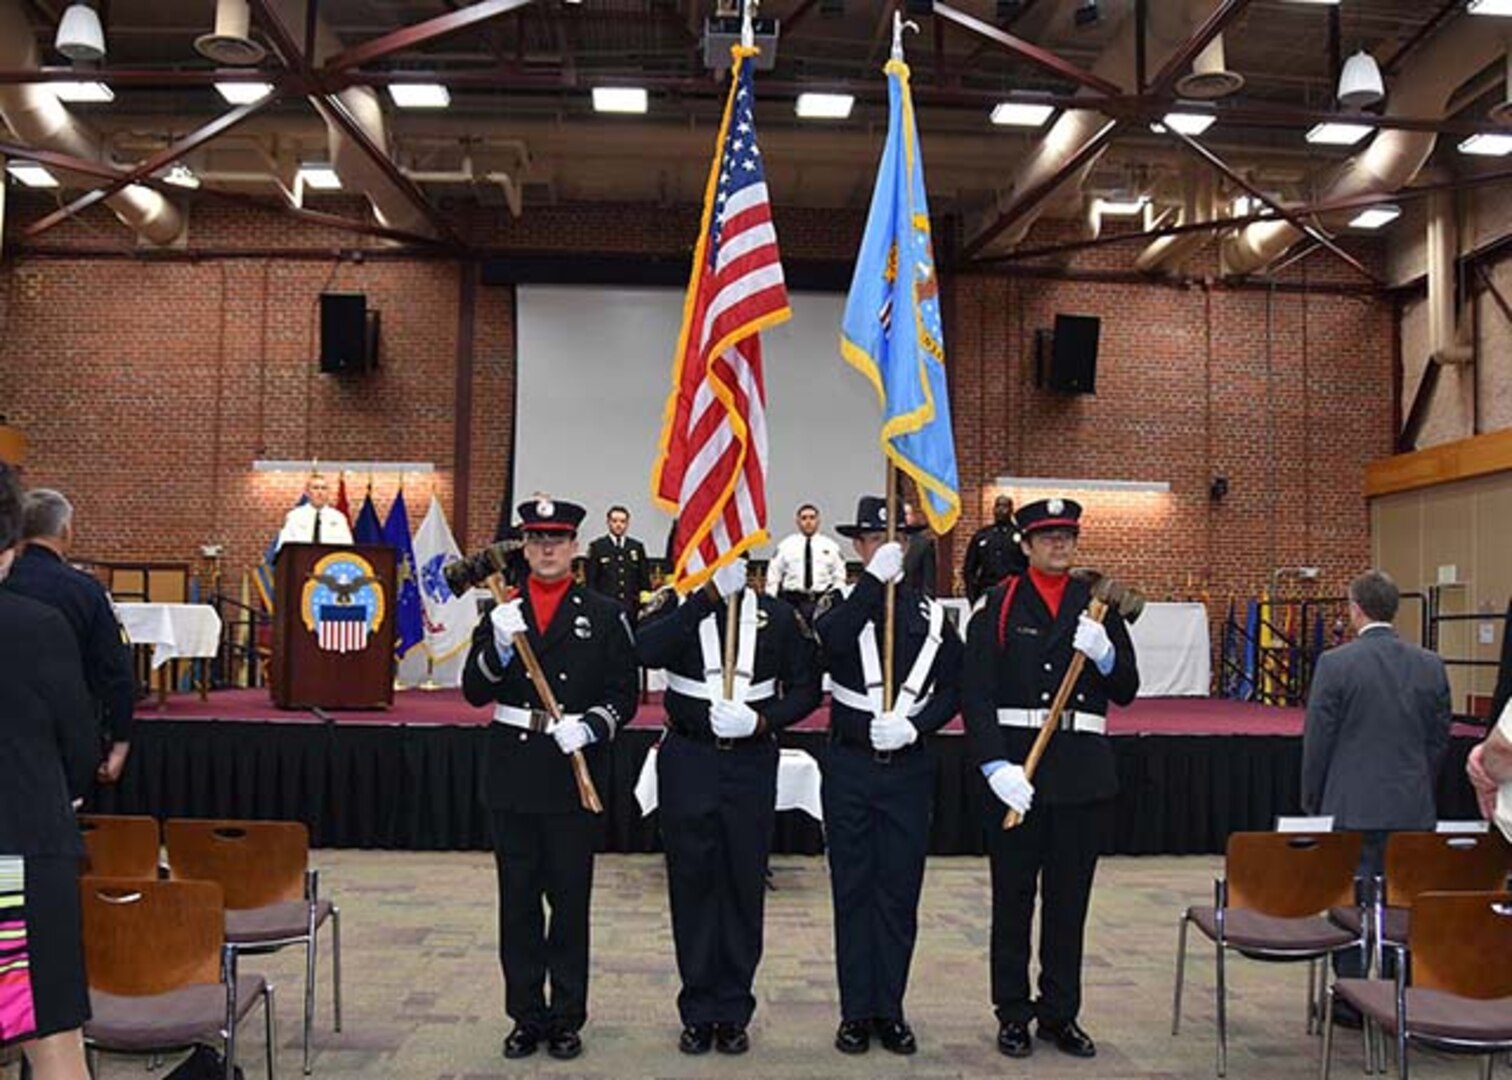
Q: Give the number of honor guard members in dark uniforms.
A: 4